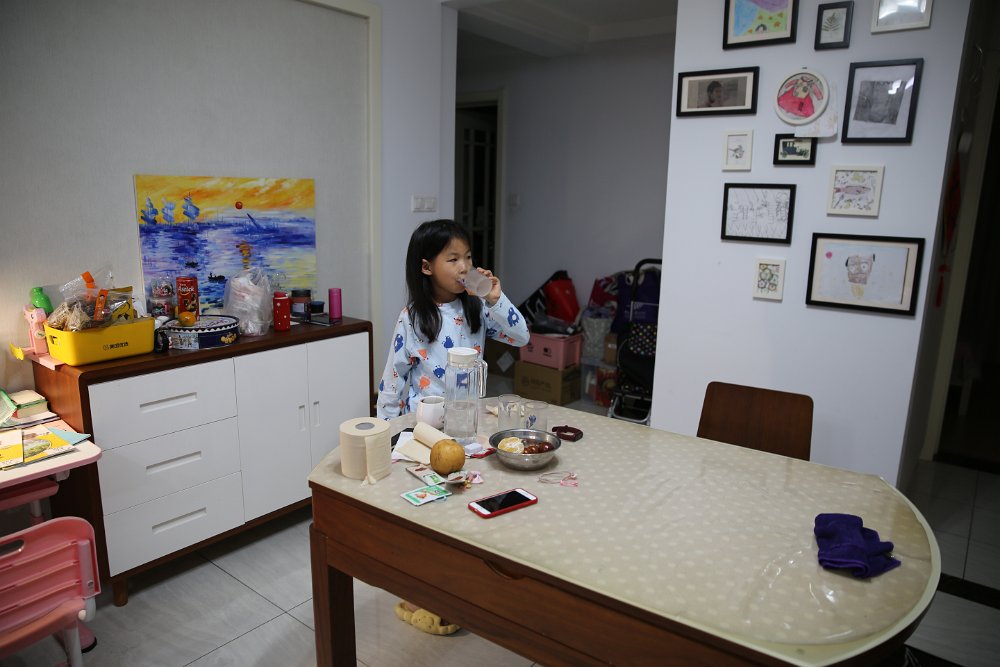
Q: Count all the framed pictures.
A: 12